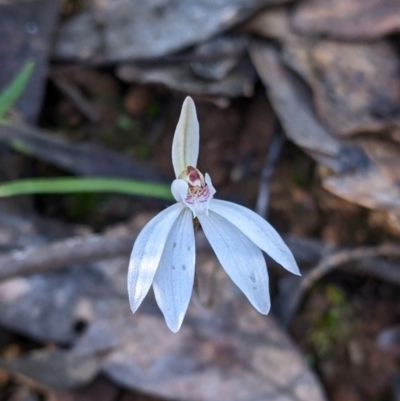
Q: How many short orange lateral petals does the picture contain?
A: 0